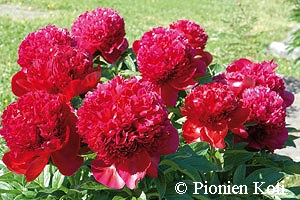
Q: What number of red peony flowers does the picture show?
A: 10